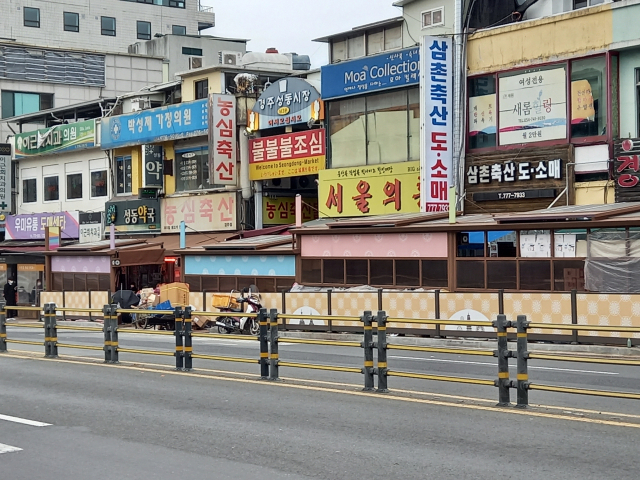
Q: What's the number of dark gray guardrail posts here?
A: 13